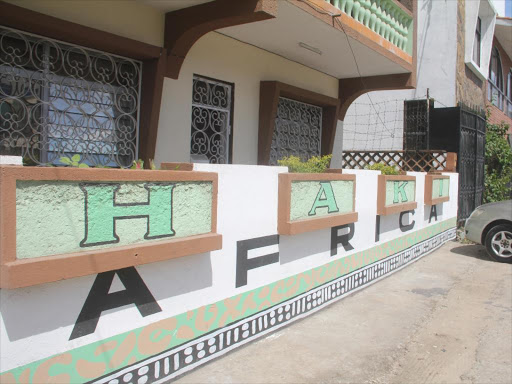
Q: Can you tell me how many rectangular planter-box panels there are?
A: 4